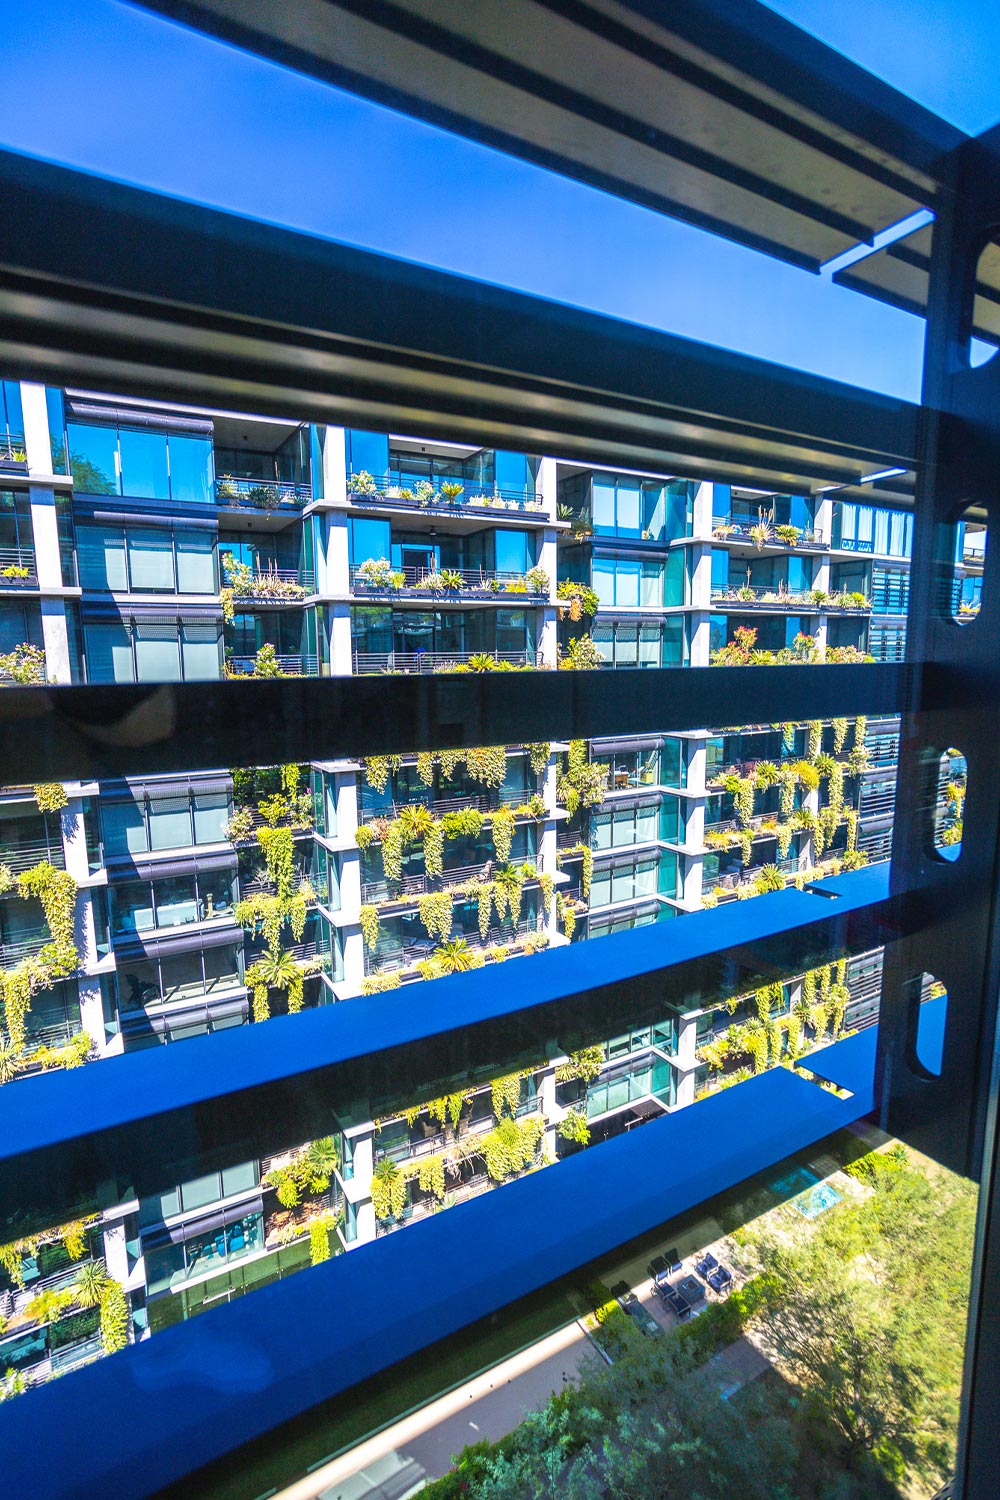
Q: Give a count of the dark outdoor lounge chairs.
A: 6